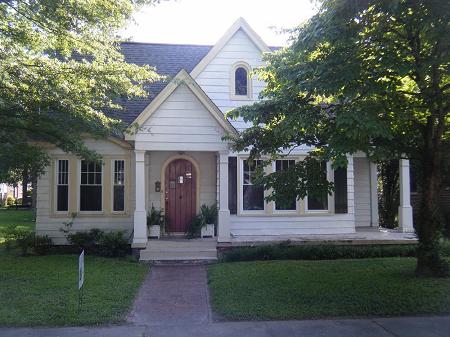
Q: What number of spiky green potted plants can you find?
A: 2